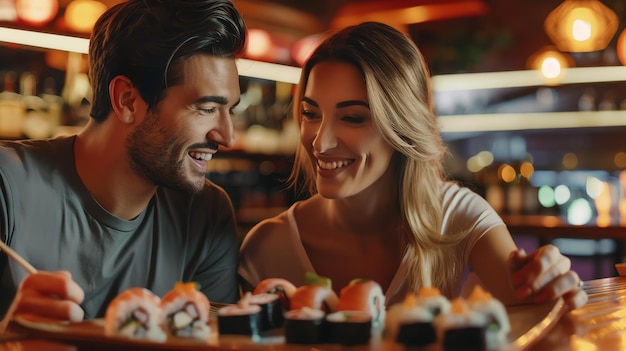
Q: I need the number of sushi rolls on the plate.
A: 13